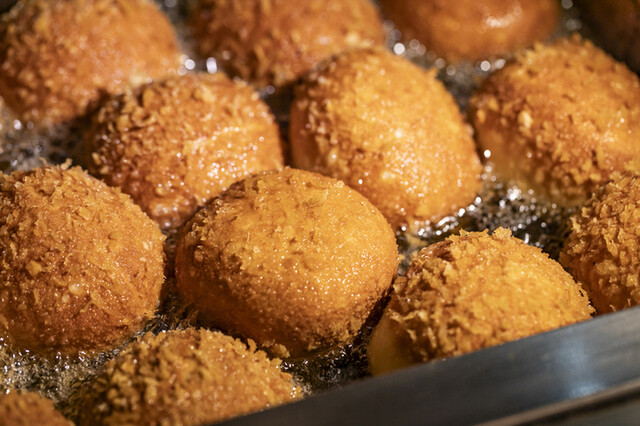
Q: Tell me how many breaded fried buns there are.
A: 12